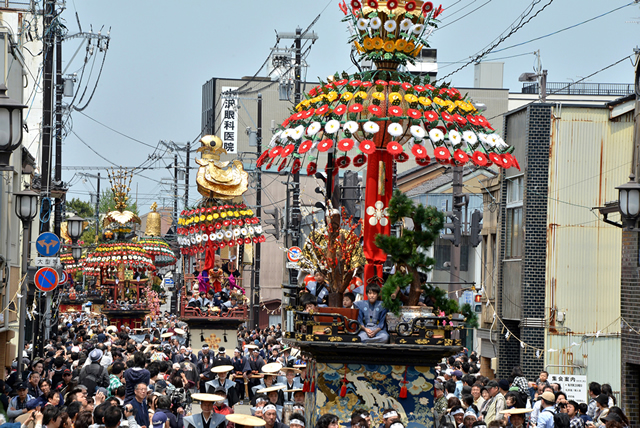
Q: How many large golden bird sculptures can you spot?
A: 1